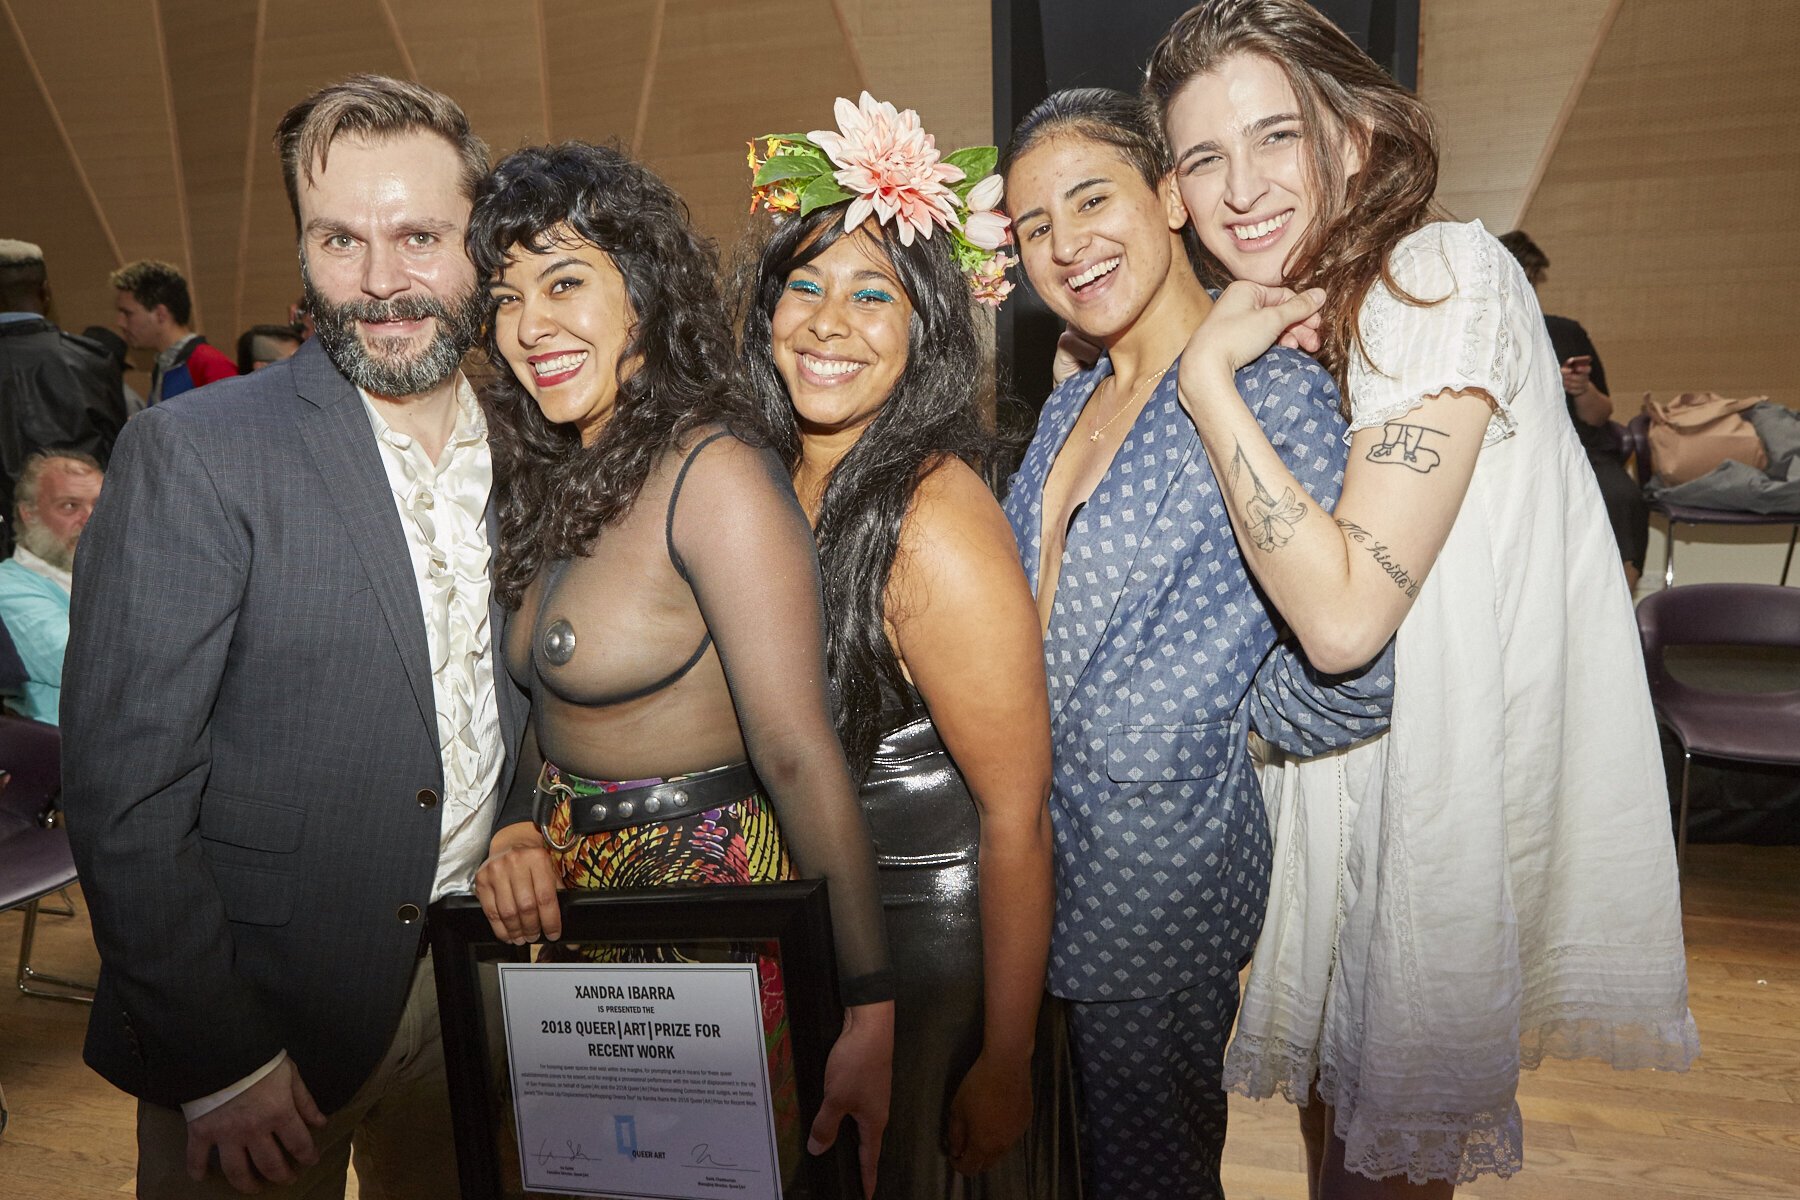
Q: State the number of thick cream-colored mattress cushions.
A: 0